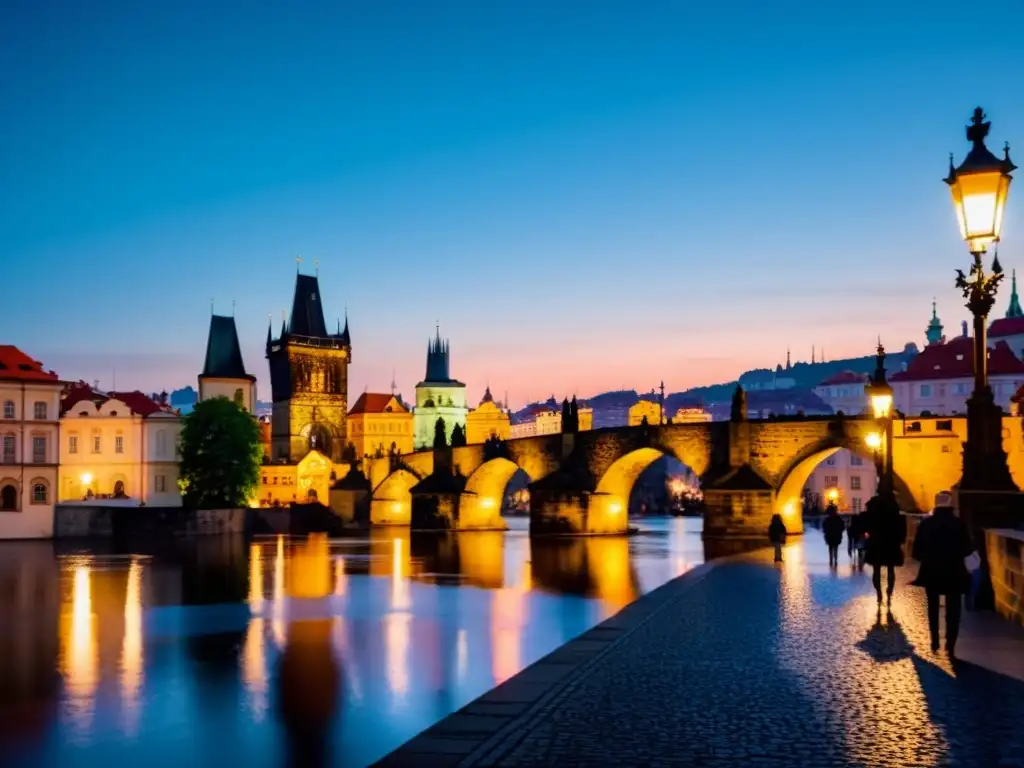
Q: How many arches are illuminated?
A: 4